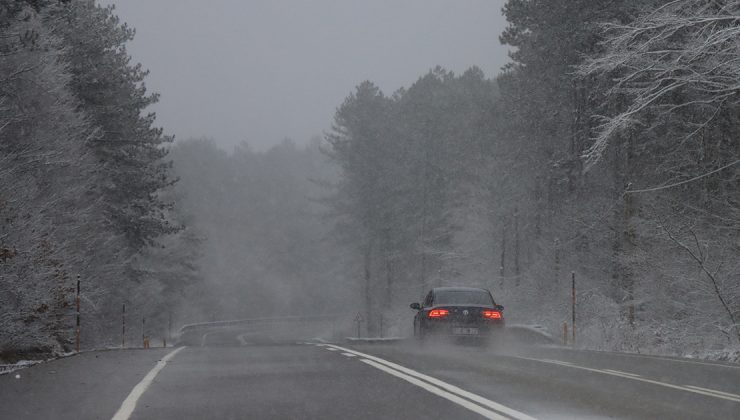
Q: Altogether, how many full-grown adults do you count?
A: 0